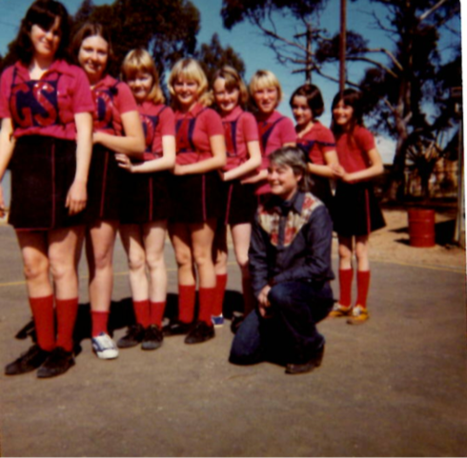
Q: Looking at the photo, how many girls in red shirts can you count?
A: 8